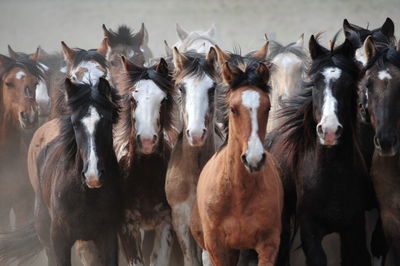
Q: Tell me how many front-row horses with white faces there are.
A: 5